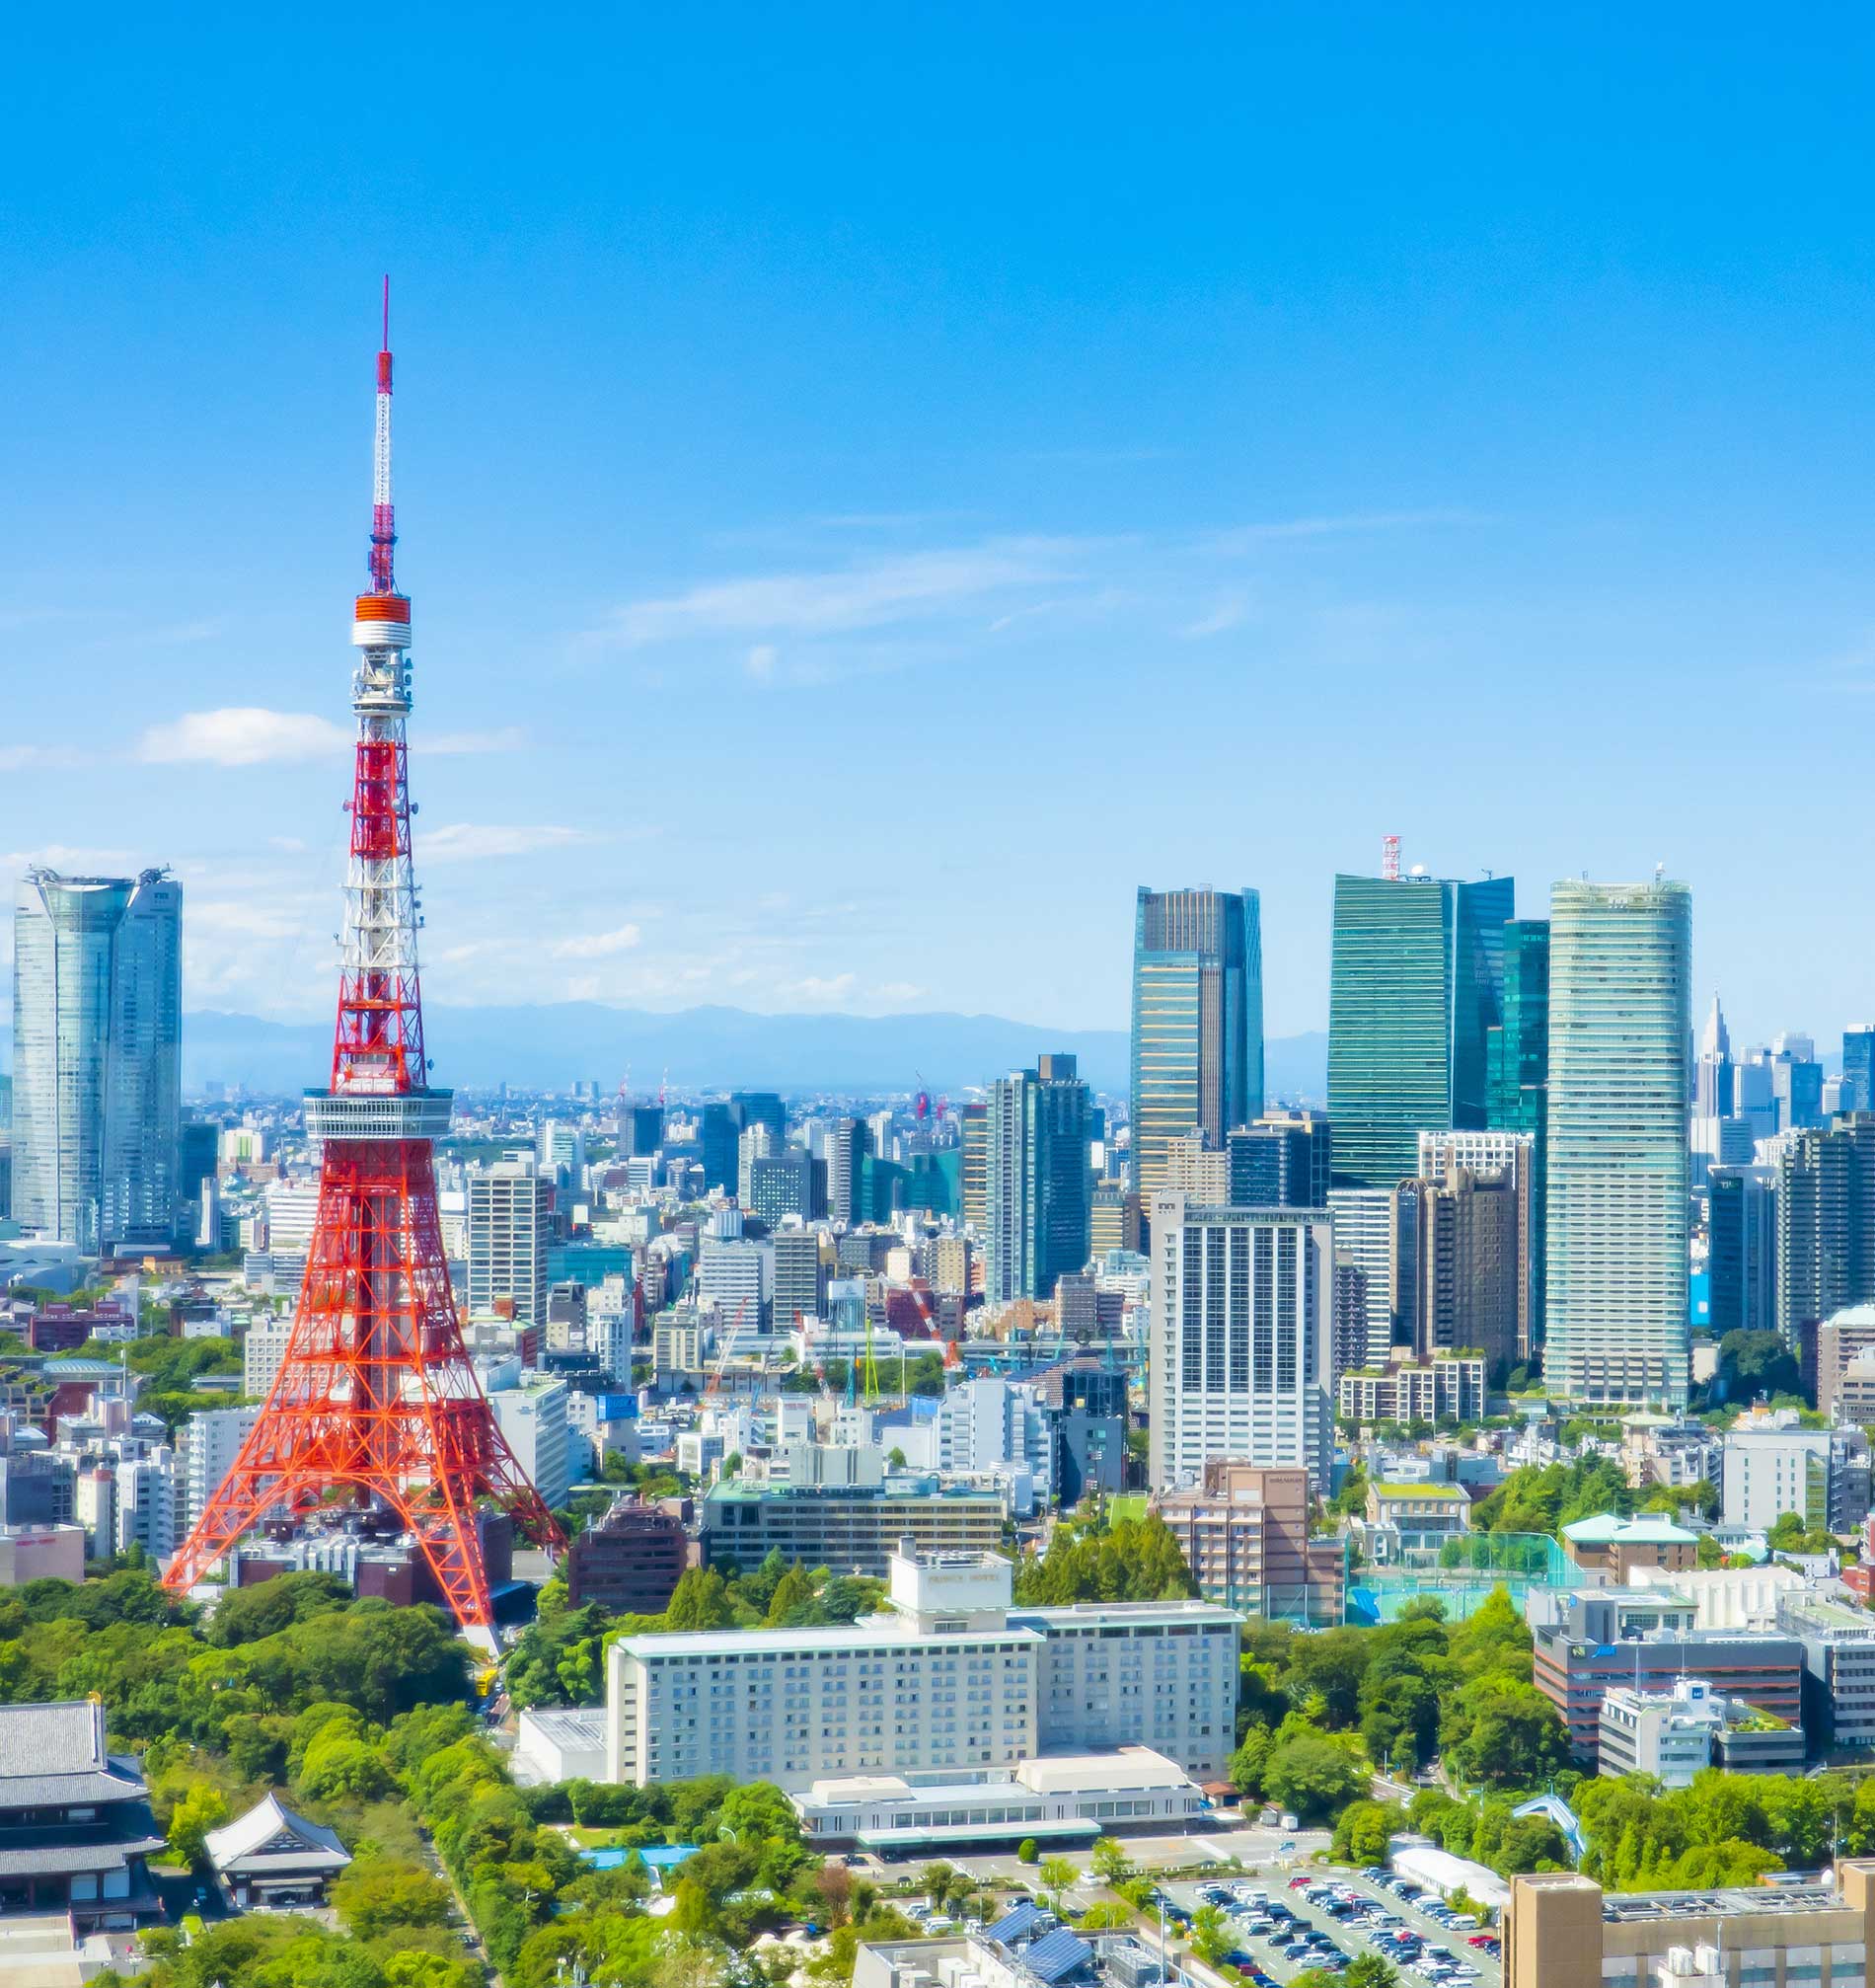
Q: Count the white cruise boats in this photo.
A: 0